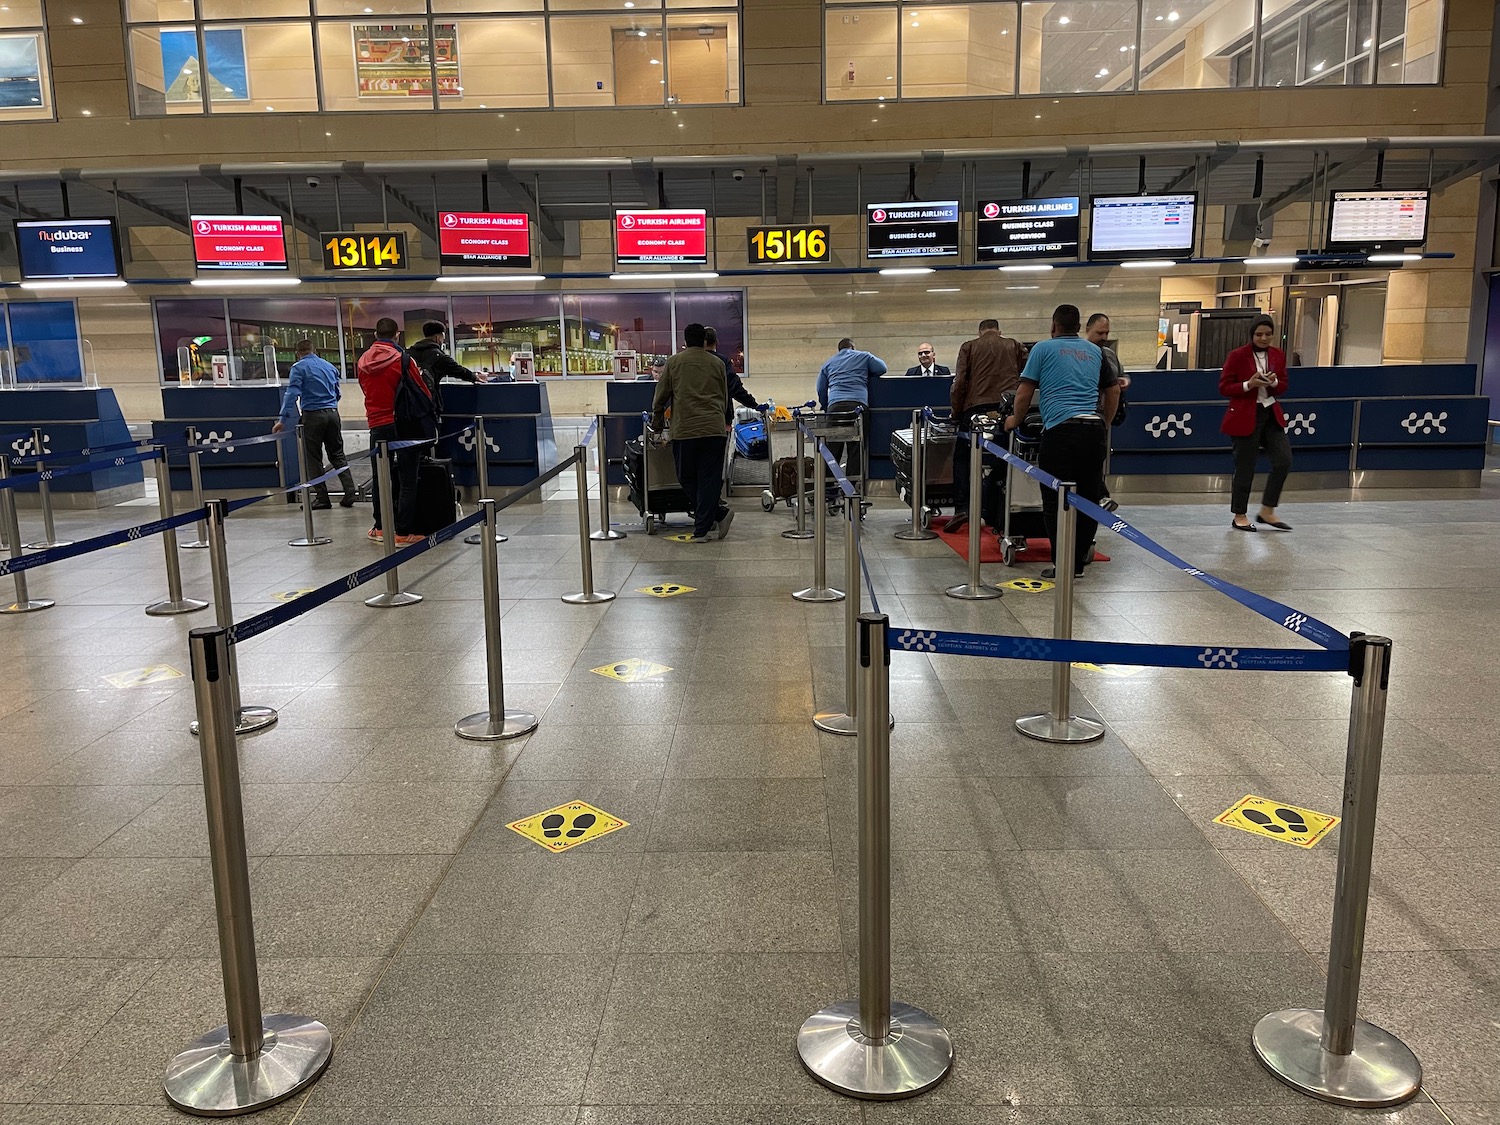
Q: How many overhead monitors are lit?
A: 8